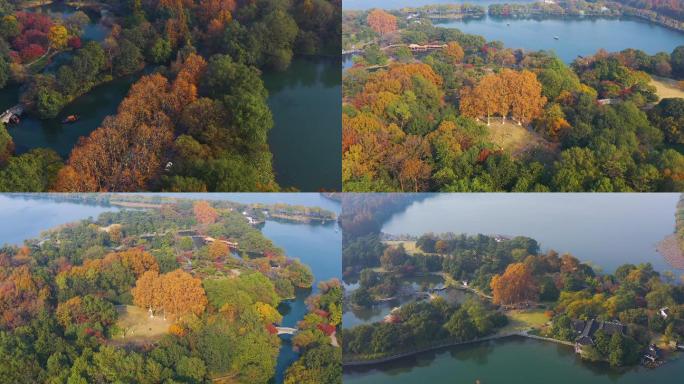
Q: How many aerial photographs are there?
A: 4